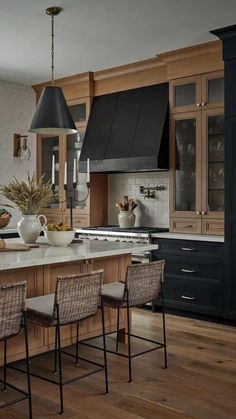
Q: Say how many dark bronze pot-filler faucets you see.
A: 1